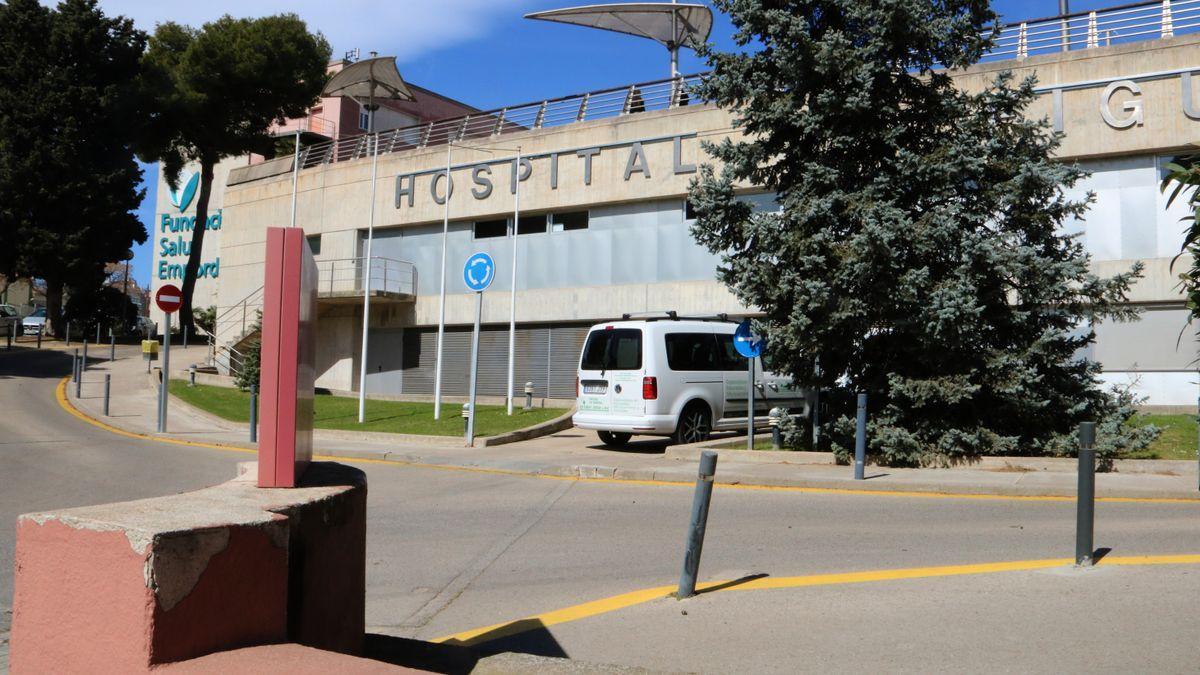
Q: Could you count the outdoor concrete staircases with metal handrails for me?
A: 1